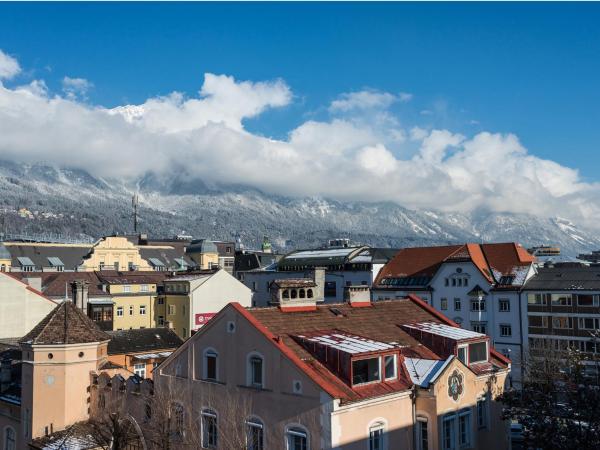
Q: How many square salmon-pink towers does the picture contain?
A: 1